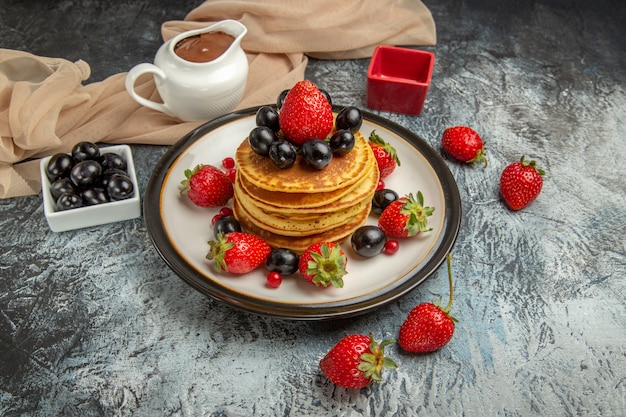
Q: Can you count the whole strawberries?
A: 10